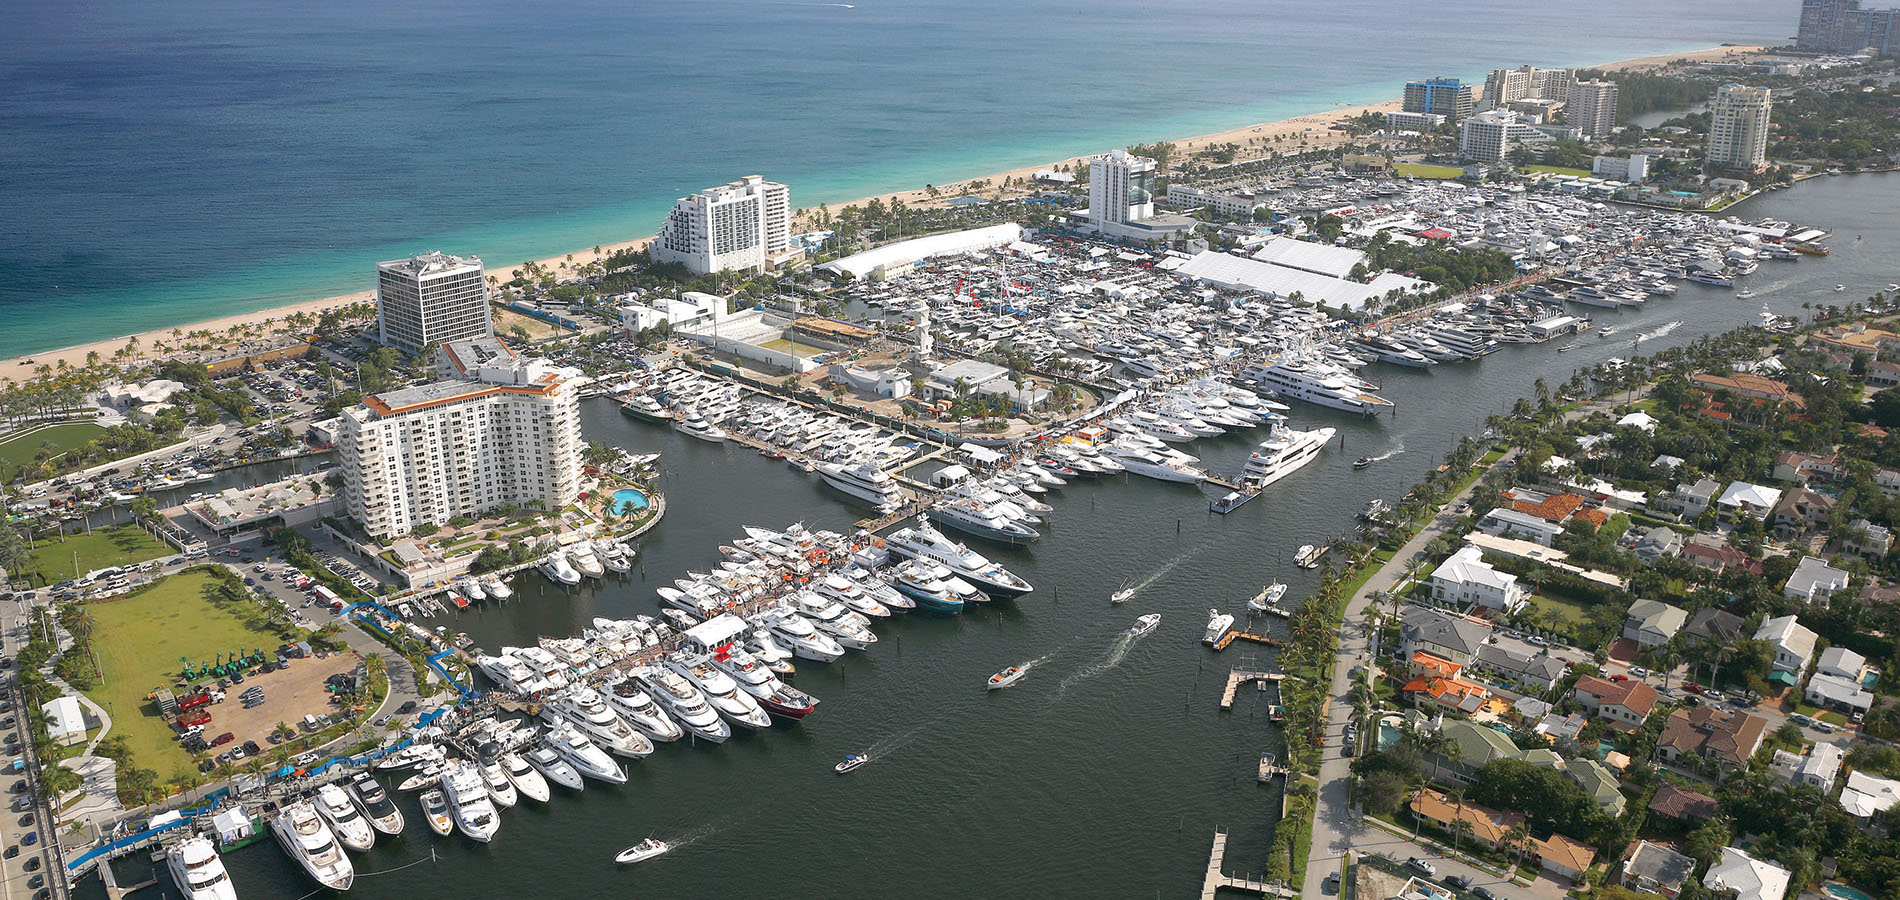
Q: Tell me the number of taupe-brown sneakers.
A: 0